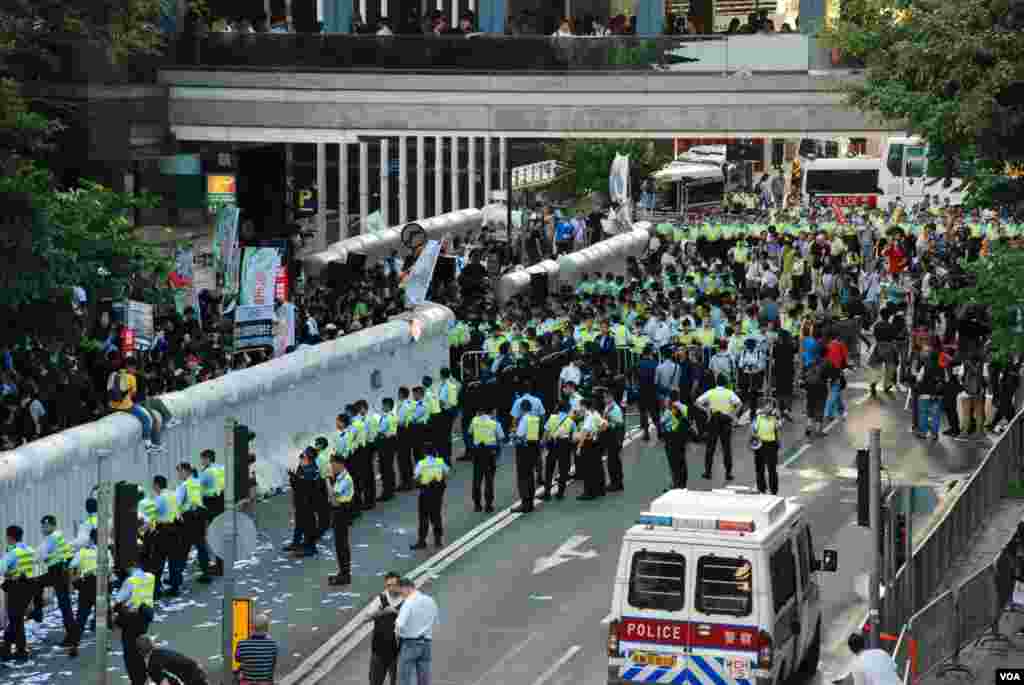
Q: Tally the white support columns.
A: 11